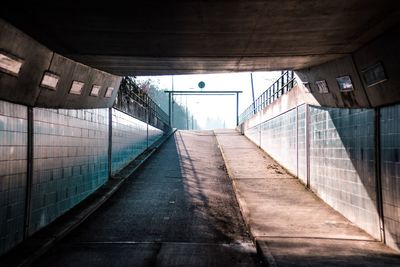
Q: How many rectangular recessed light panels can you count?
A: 9